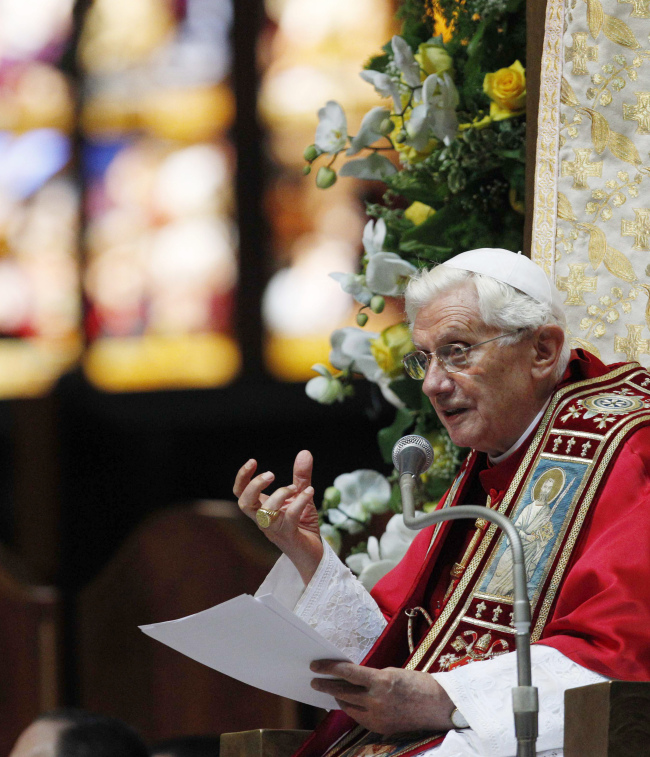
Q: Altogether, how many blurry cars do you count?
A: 0